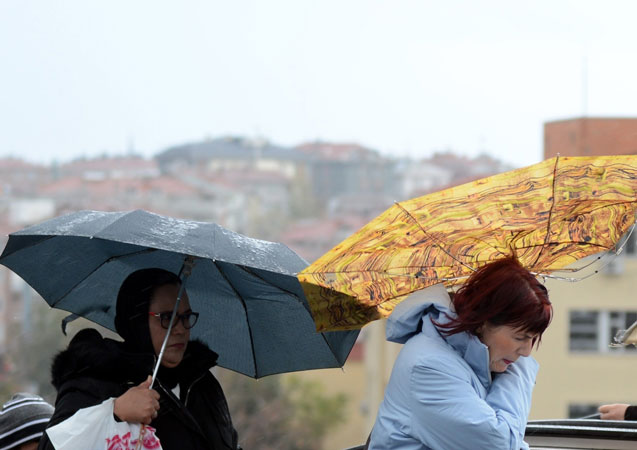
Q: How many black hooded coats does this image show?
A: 1